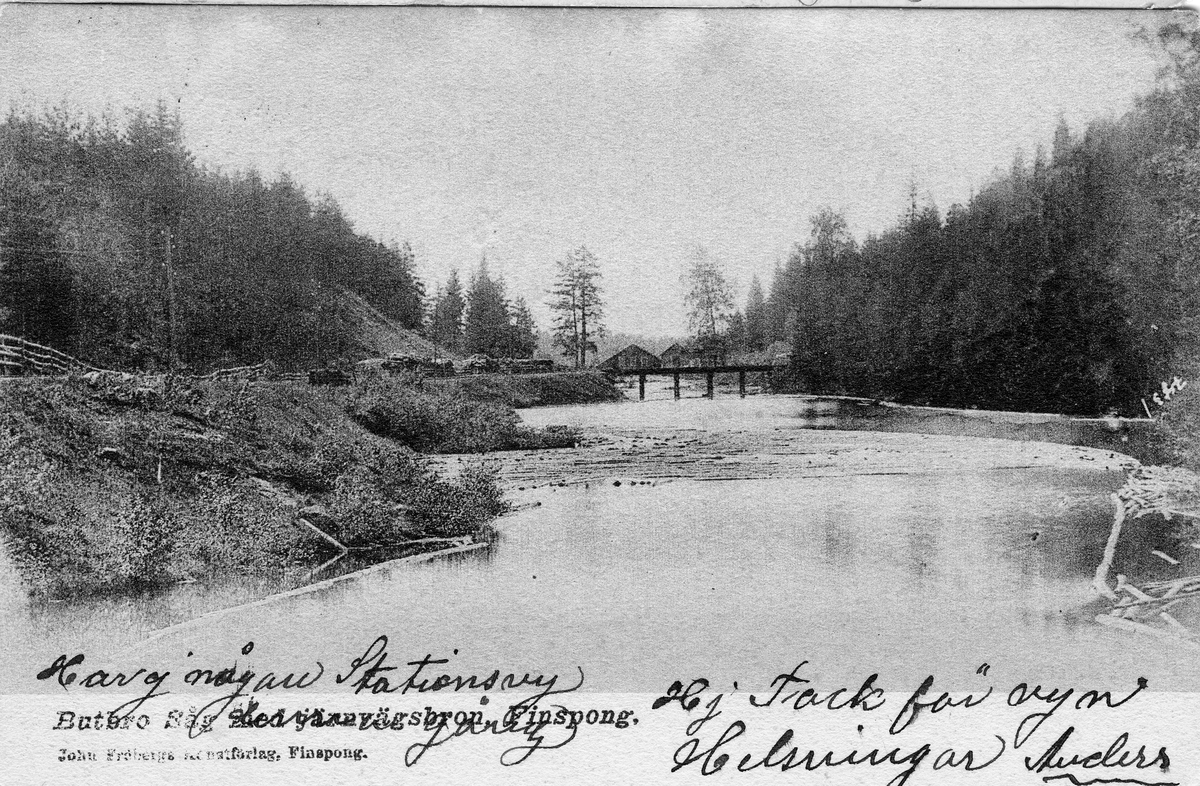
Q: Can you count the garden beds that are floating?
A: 0